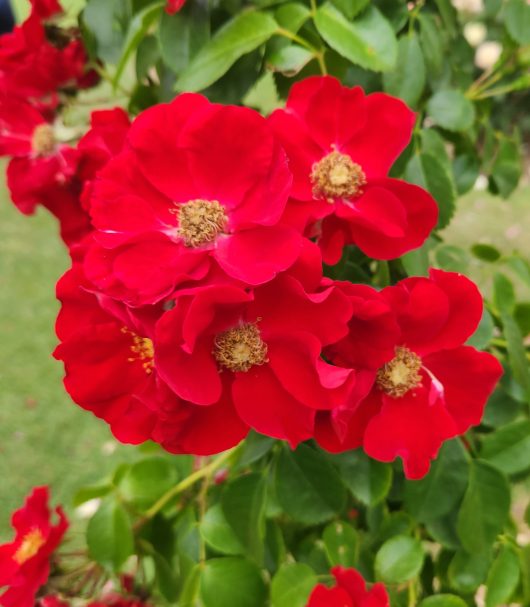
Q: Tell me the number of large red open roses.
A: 5